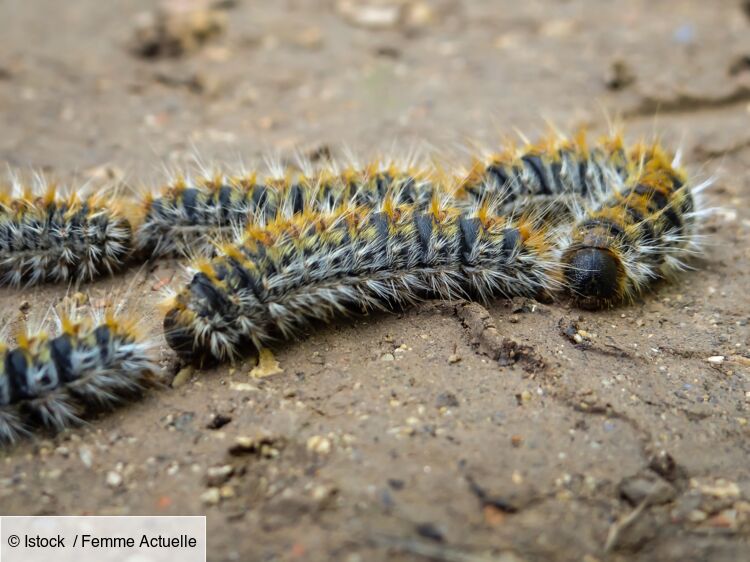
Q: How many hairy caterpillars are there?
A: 5